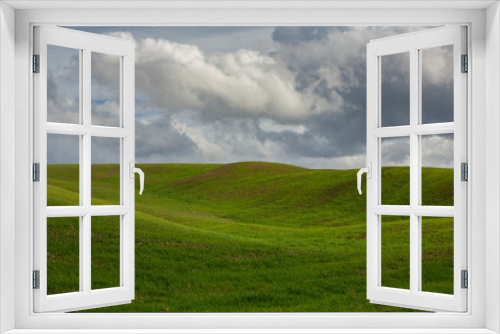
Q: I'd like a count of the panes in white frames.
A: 12